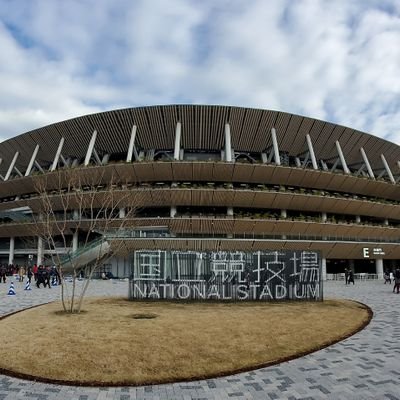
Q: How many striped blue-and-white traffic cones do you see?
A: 3